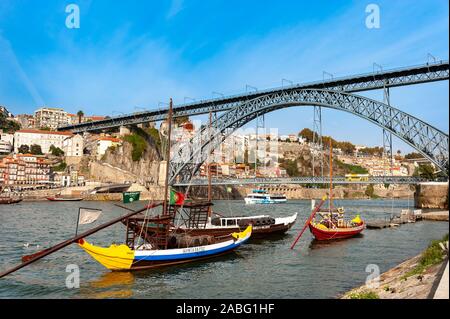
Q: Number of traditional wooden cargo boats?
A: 3